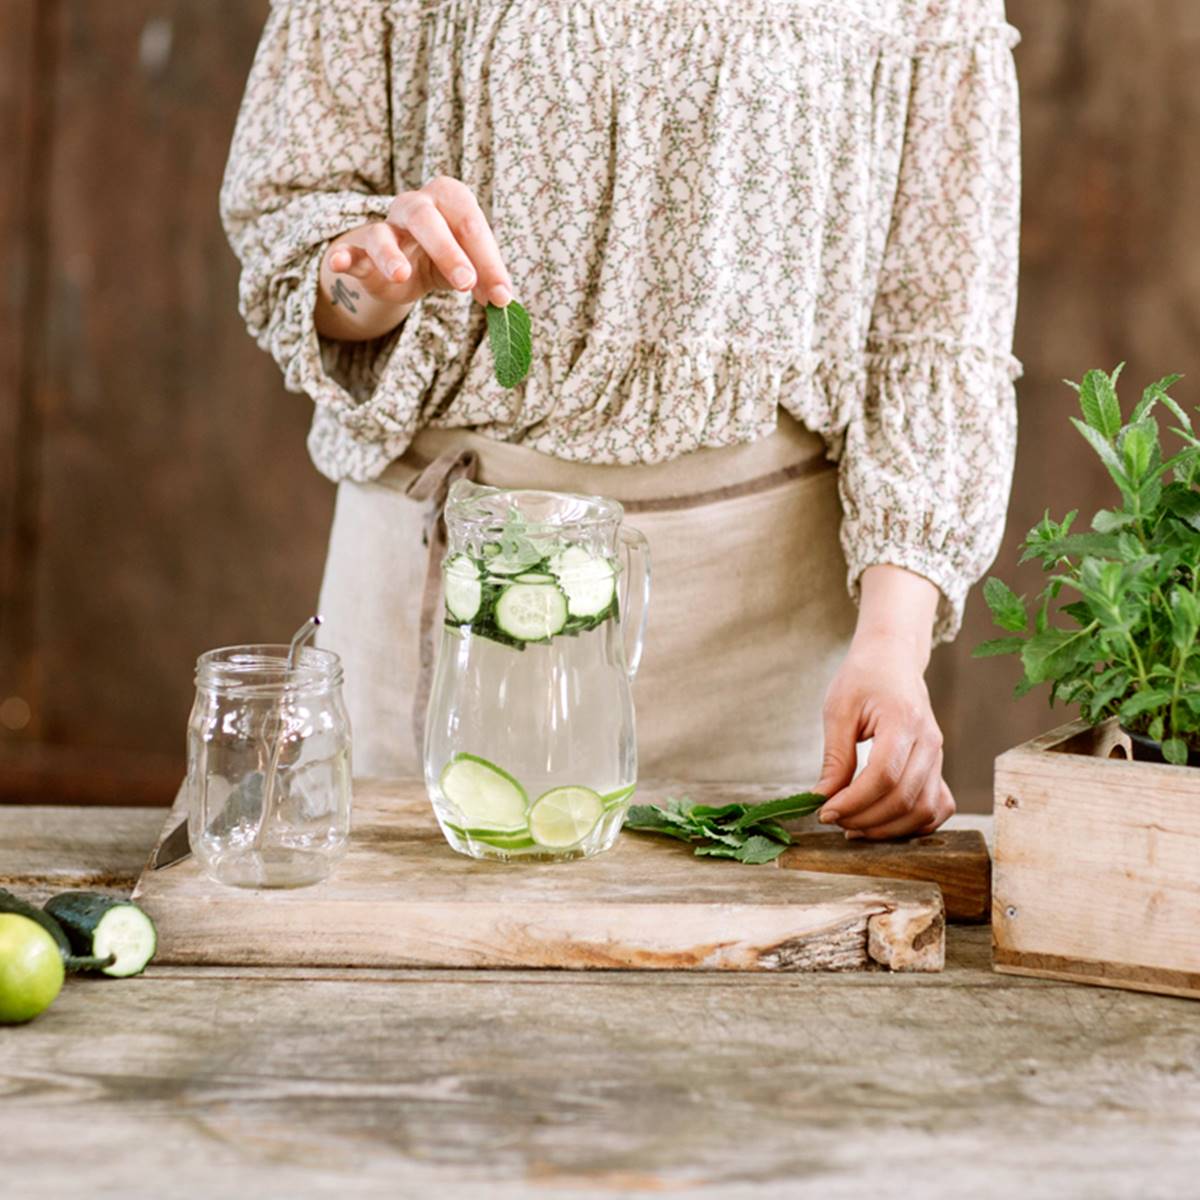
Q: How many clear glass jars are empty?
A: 1